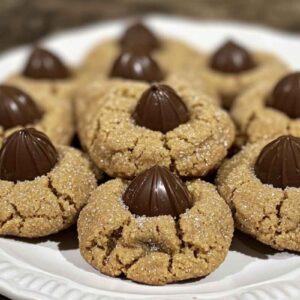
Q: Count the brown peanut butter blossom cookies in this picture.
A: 10